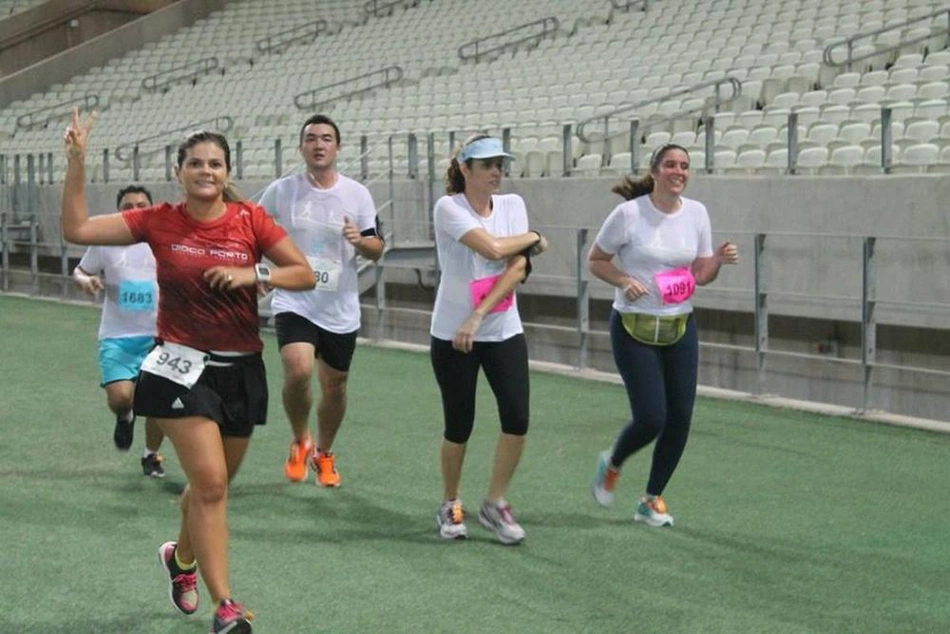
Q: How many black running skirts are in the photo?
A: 1